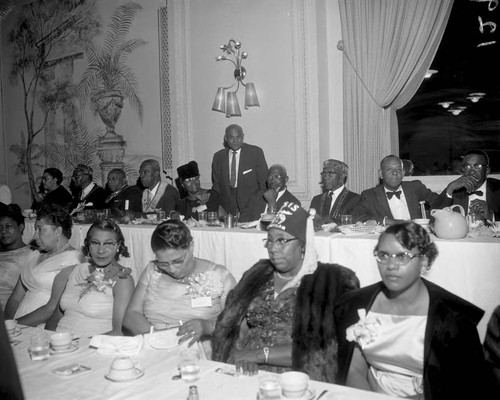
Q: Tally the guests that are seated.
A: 15